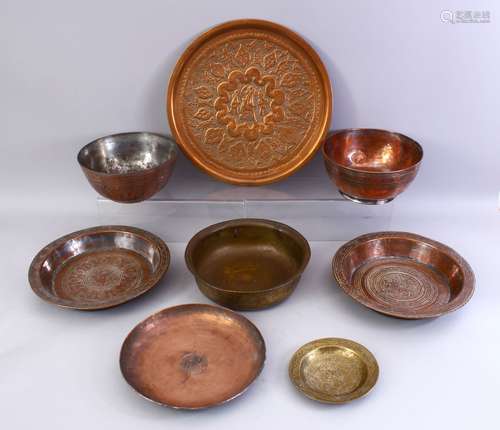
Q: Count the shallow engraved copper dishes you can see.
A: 2